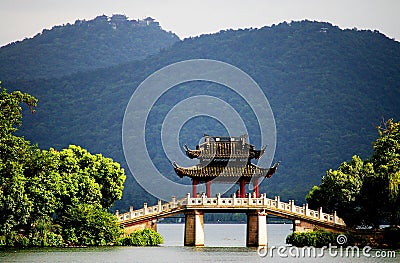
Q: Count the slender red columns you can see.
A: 4